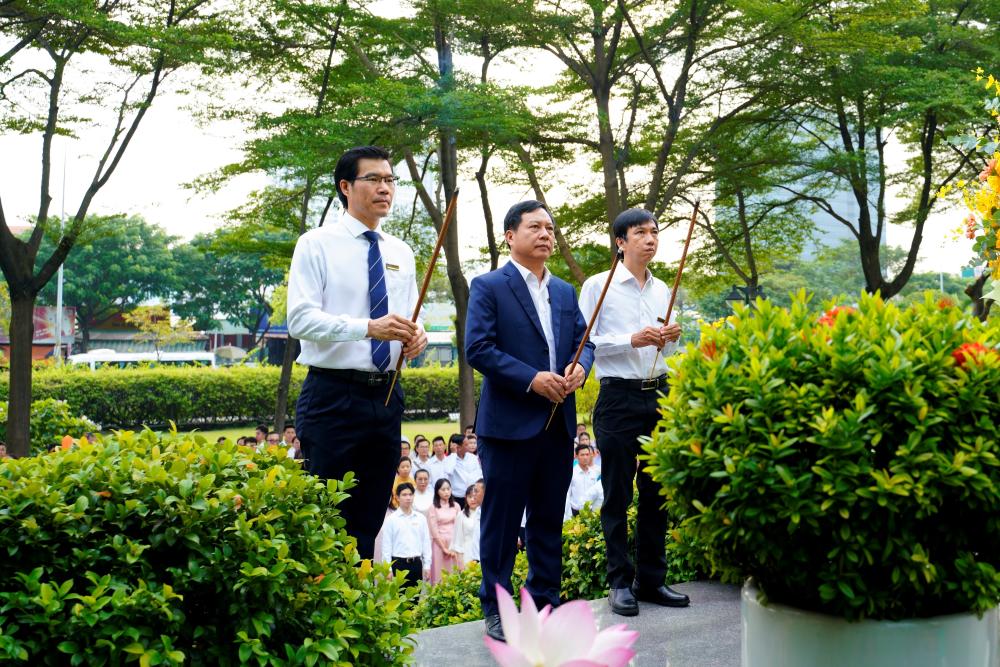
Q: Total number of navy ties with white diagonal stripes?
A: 1